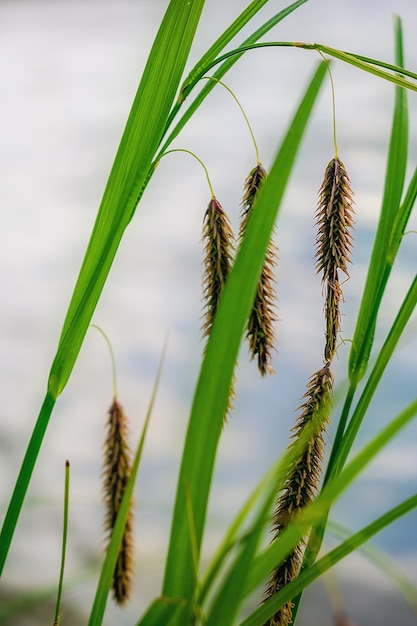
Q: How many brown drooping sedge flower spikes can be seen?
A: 5